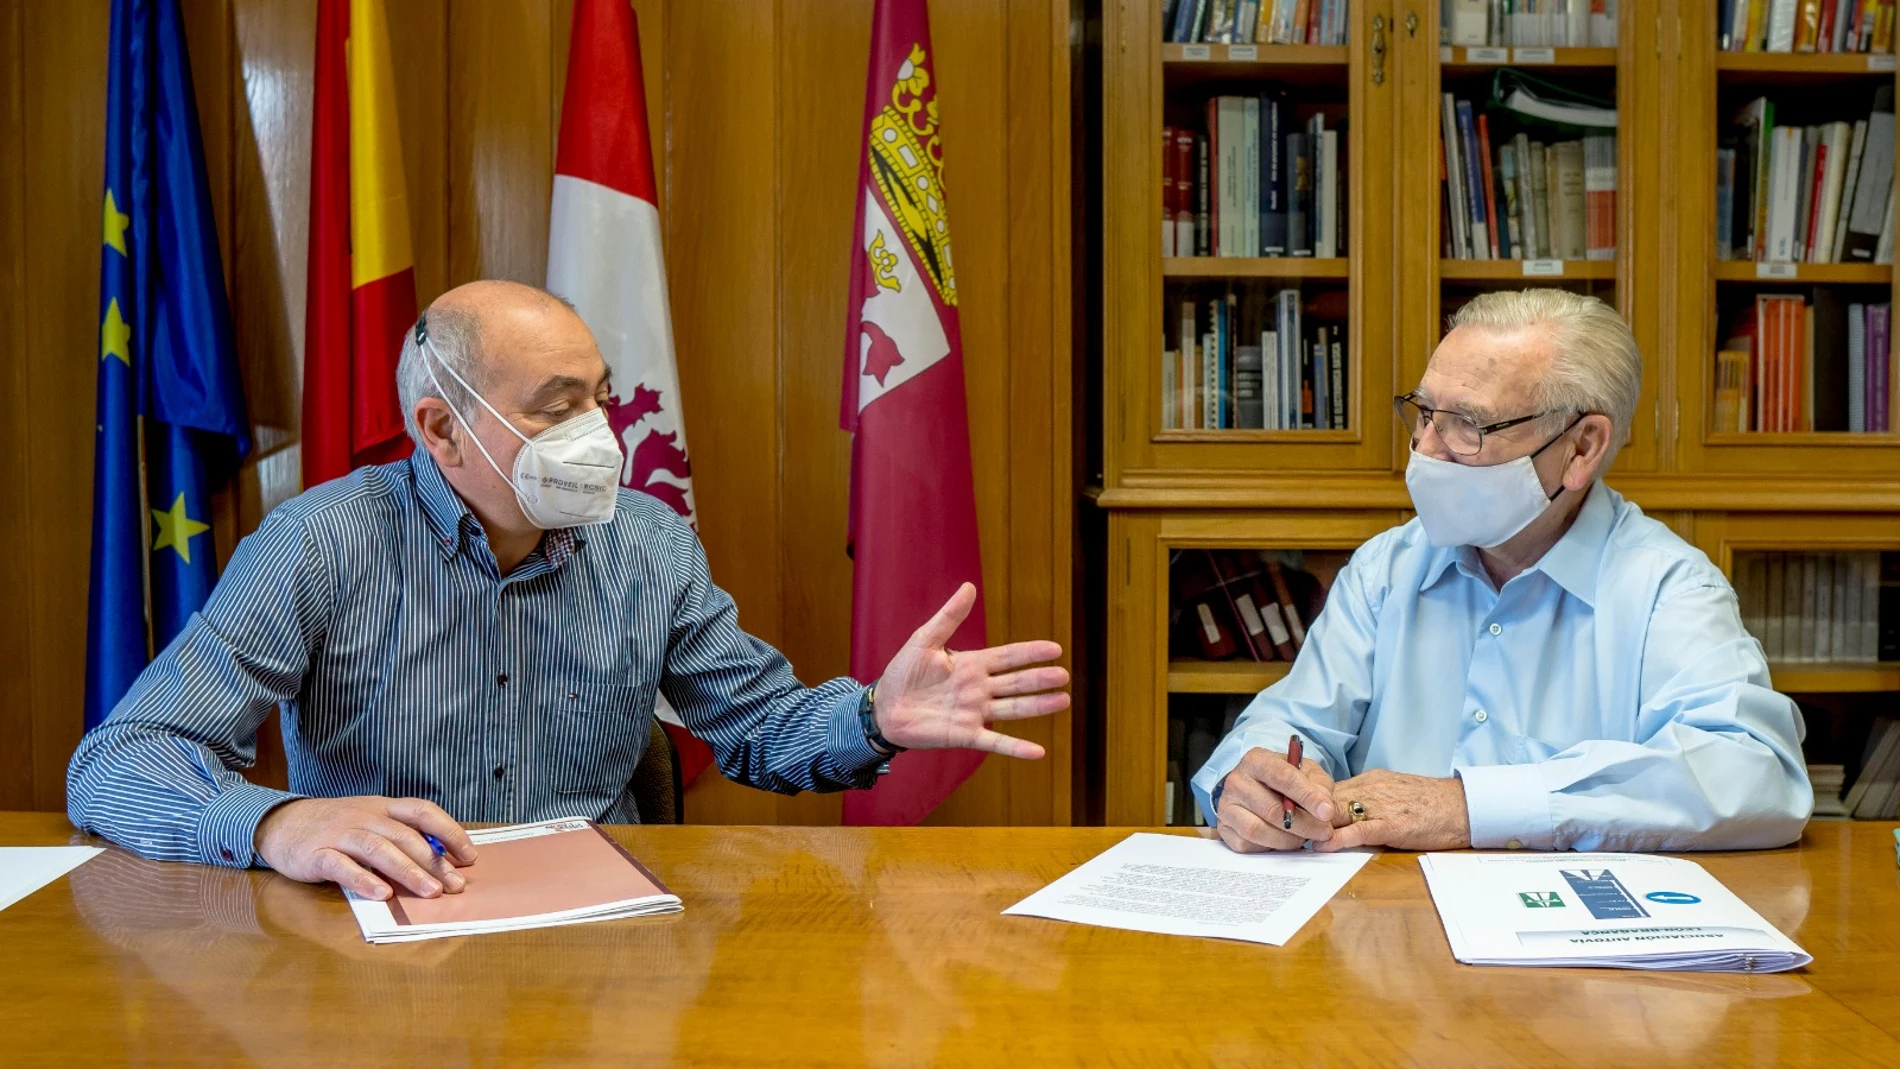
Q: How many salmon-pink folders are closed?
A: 1